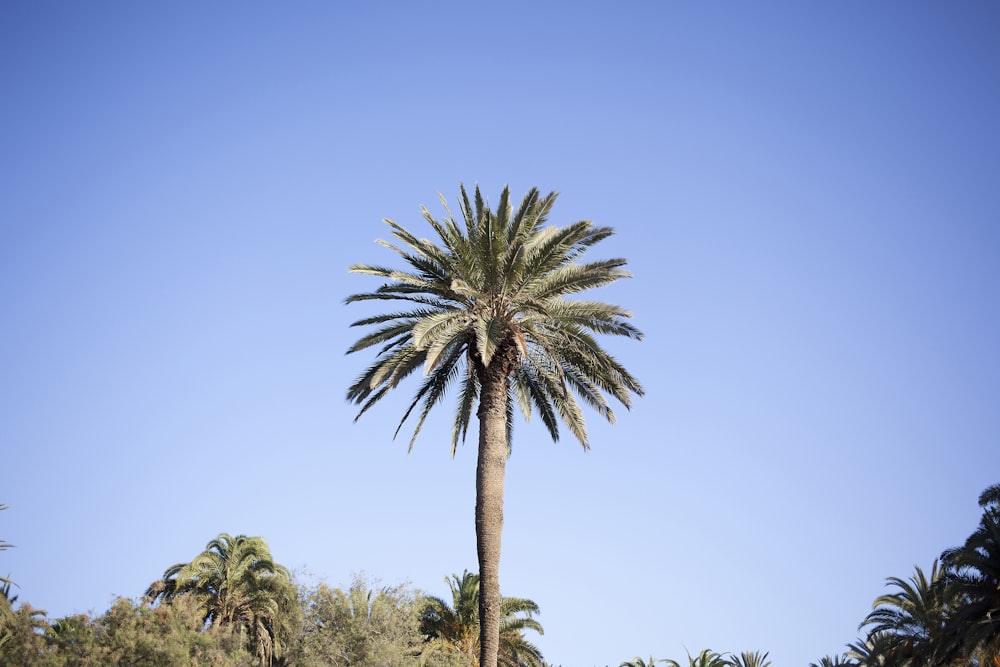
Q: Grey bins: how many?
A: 0